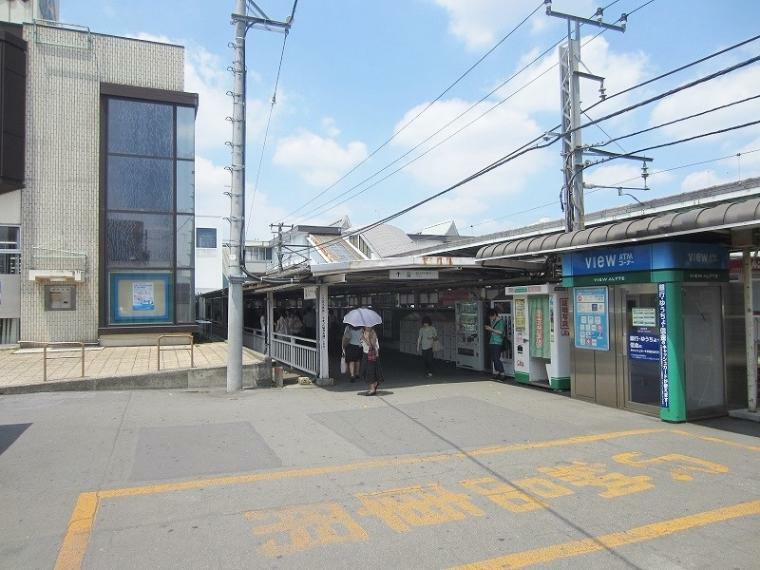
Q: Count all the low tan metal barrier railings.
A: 2